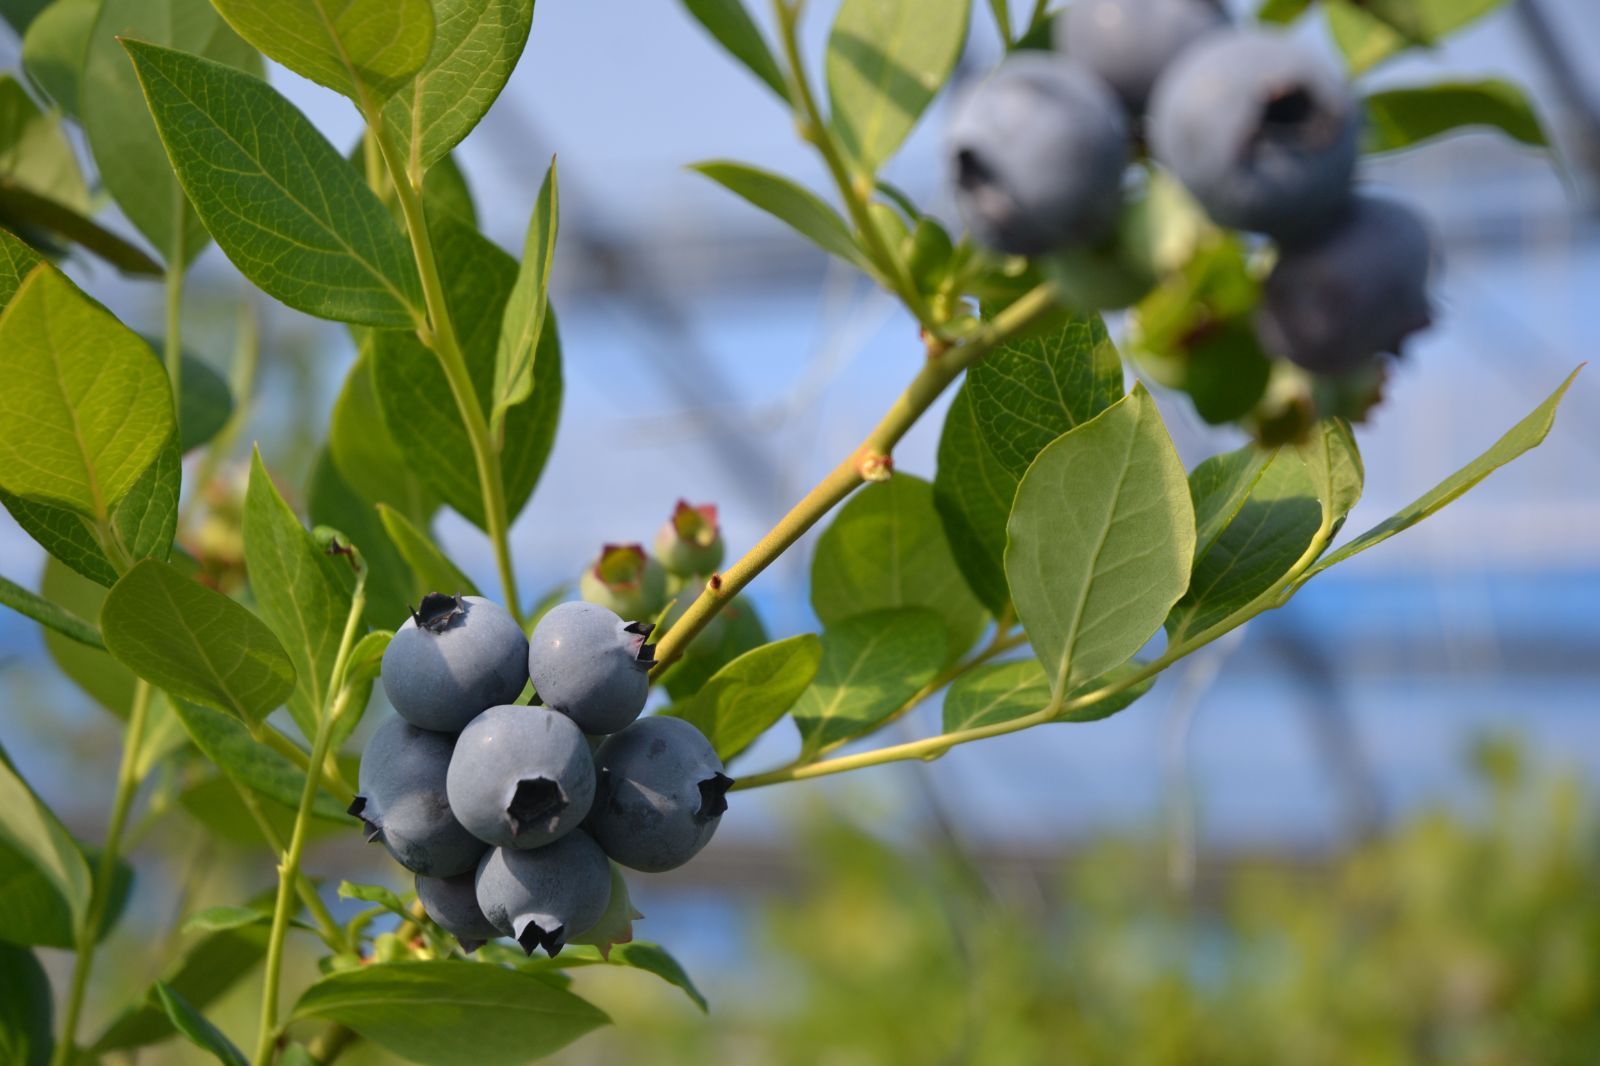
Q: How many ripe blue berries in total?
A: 11